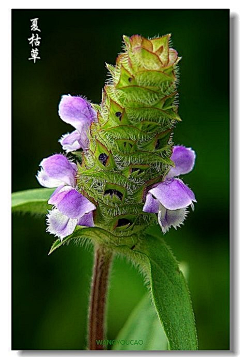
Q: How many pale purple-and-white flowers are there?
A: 5